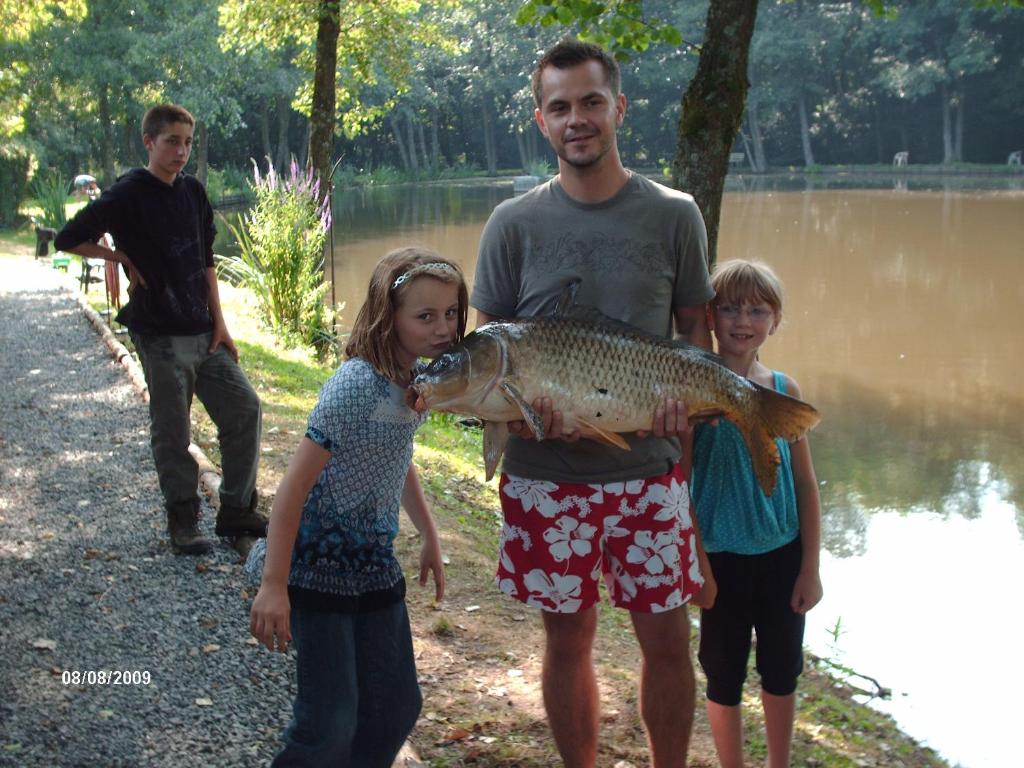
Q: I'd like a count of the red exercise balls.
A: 0